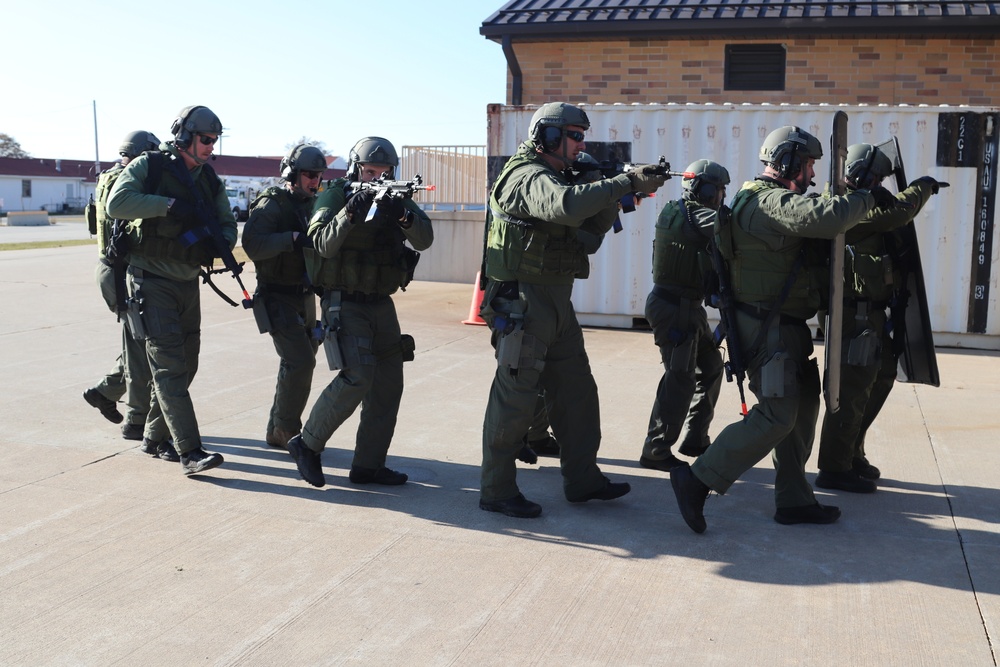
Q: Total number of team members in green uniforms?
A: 9